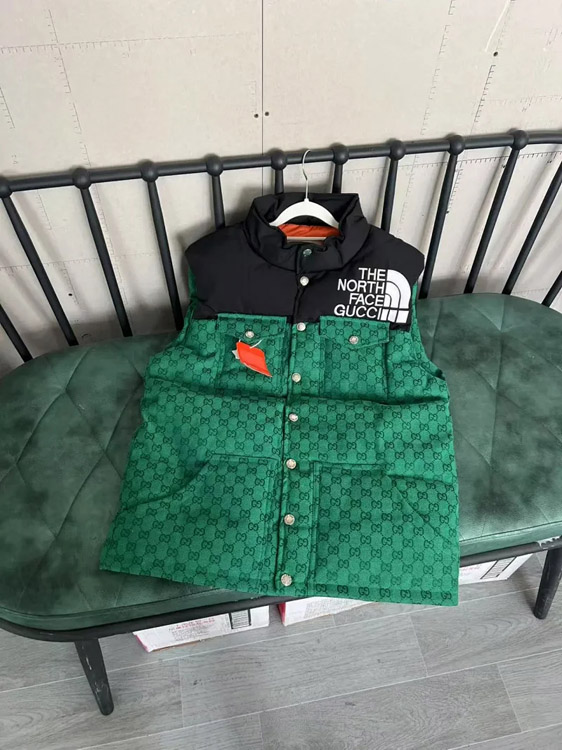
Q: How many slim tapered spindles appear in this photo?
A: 12